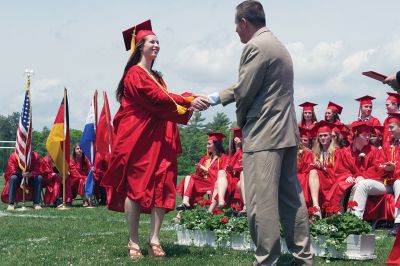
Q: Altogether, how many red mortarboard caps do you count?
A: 13